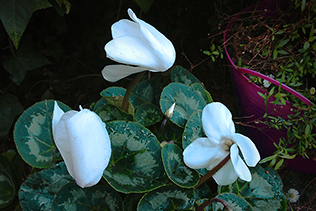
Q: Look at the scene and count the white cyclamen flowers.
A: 3